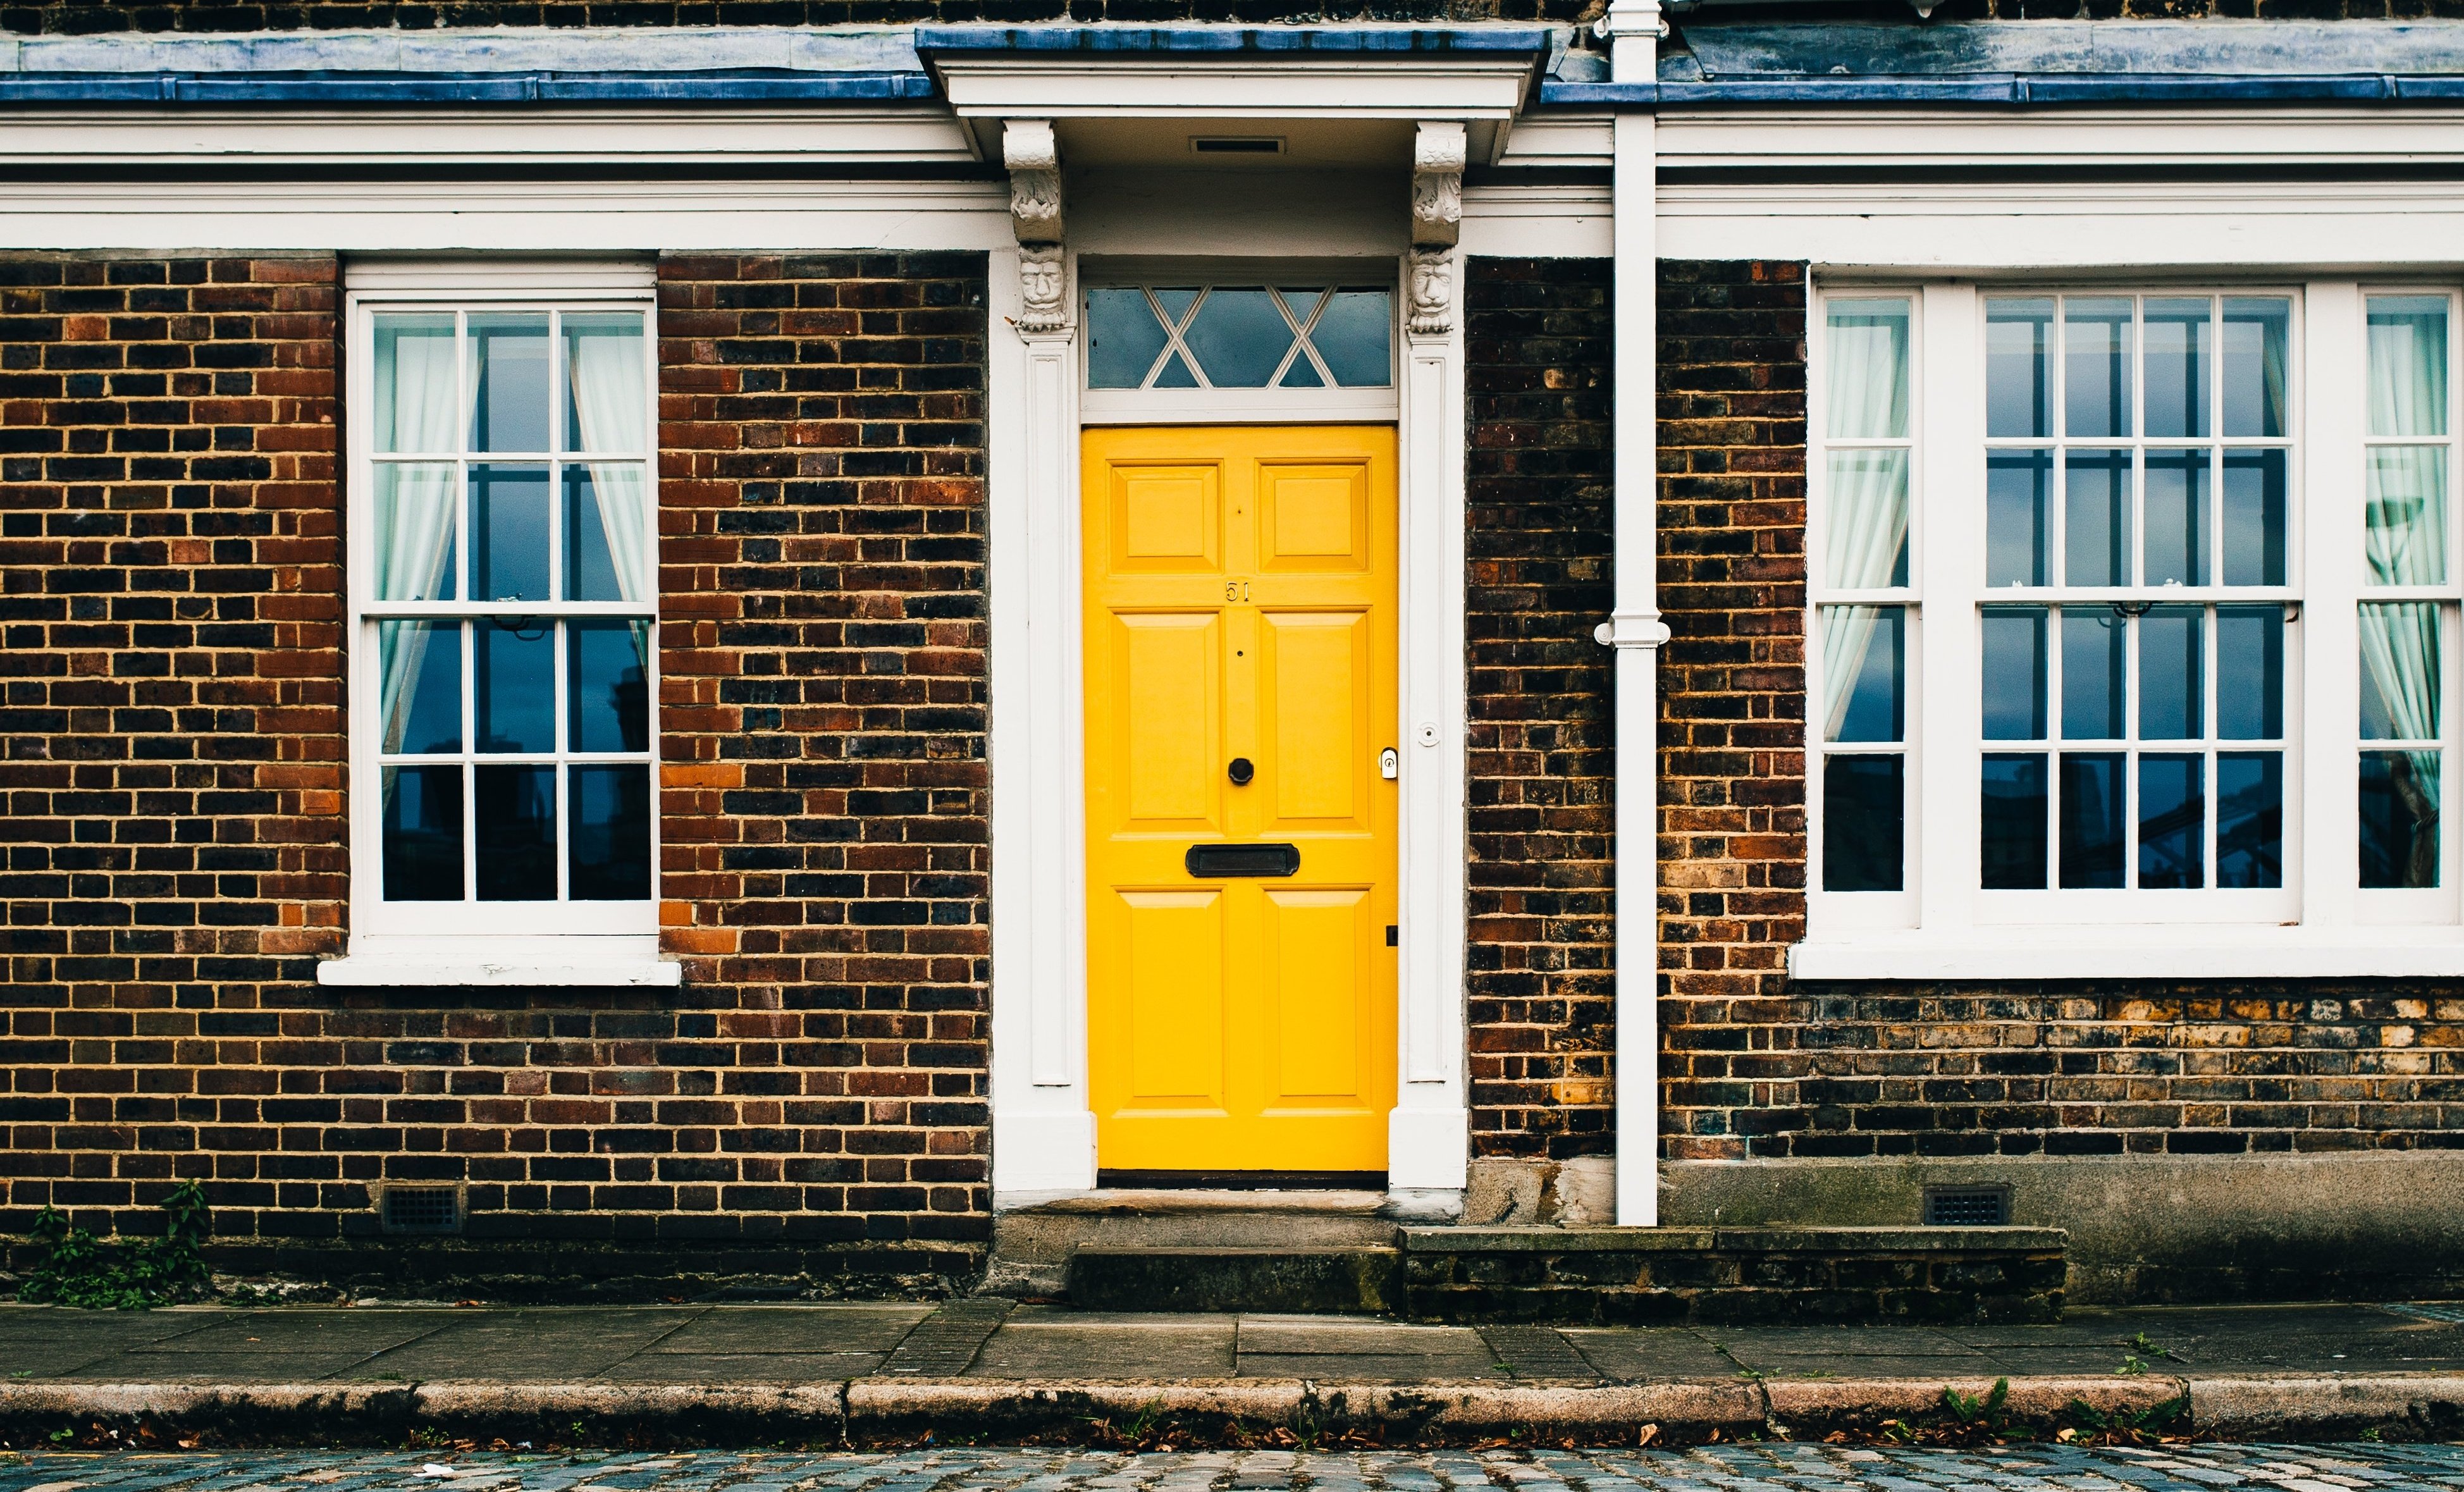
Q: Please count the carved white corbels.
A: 2